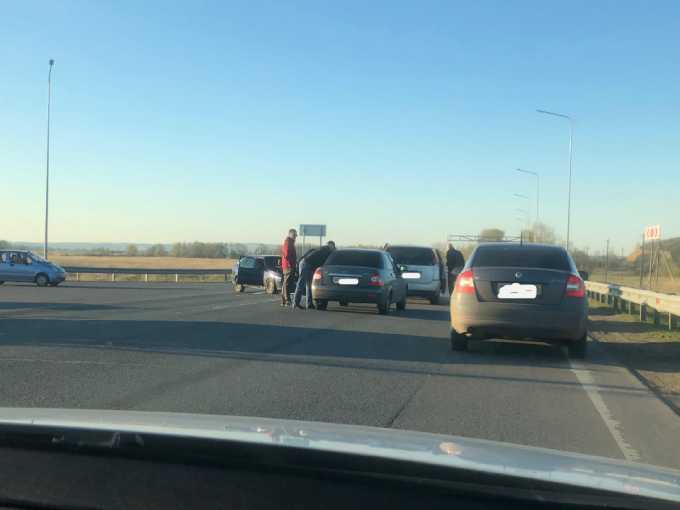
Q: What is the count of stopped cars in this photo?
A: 4